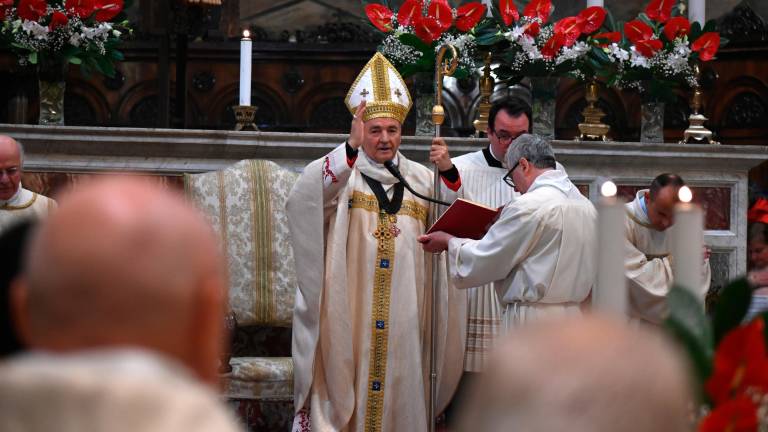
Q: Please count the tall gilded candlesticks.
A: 3